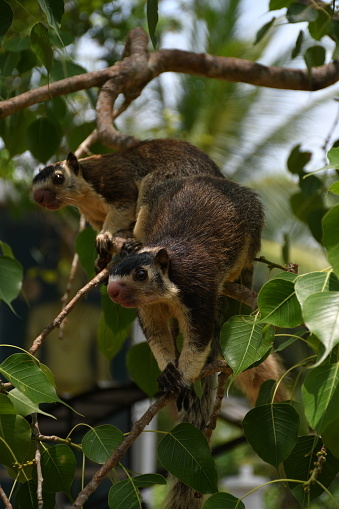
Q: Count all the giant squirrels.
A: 2